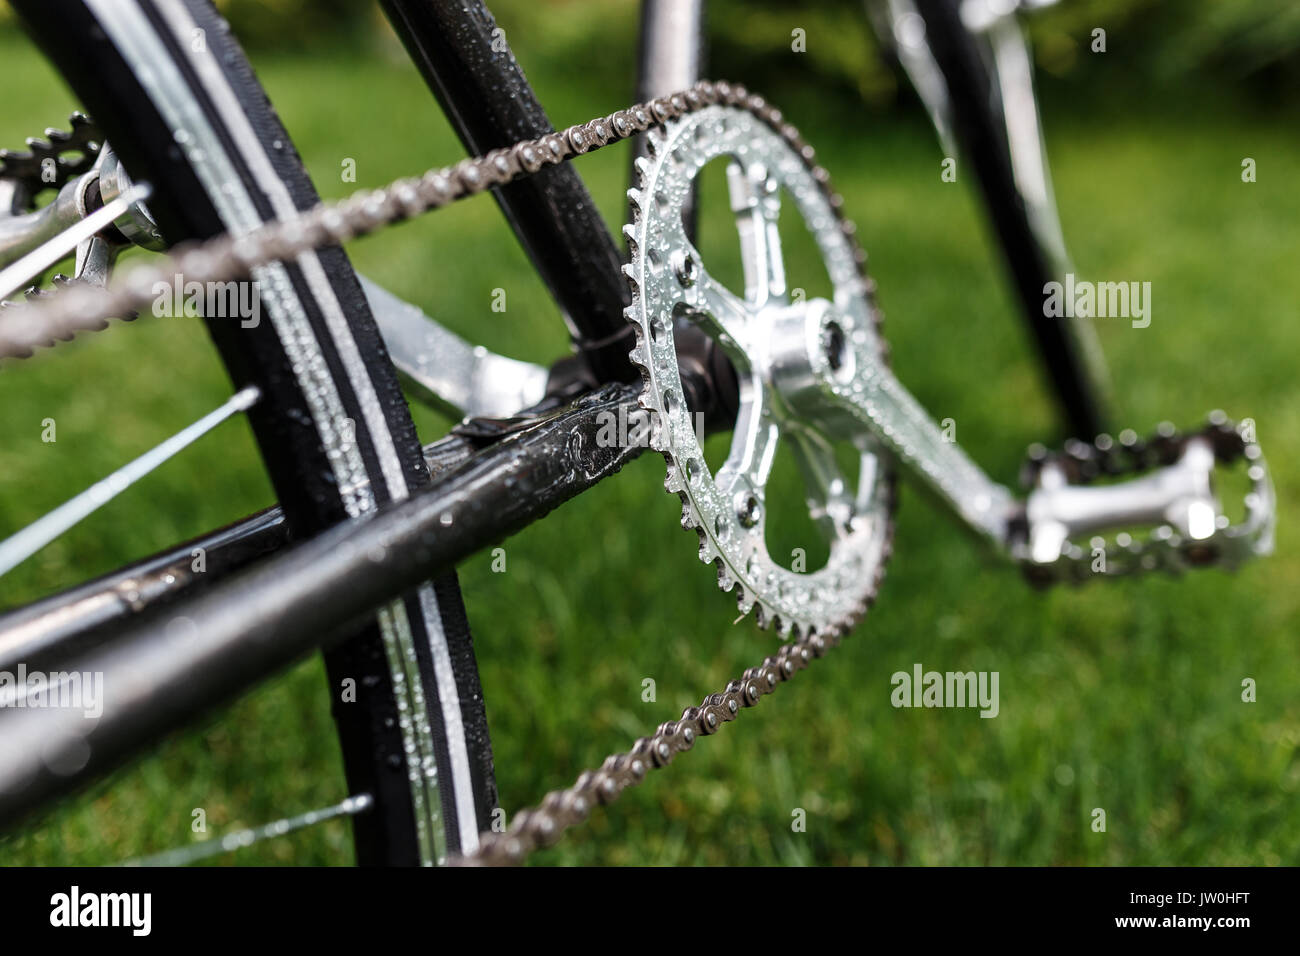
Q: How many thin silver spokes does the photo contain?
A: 3